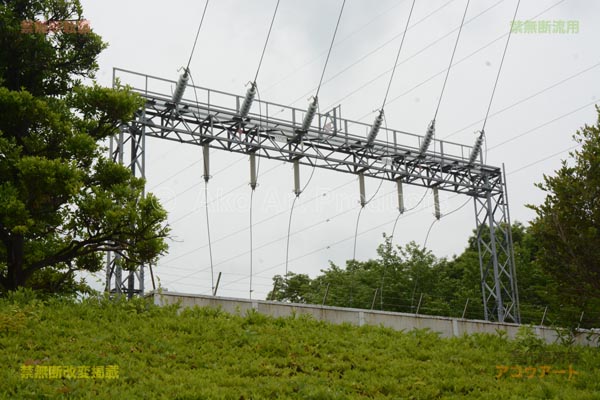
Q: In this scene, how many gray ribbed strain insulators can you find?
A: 6